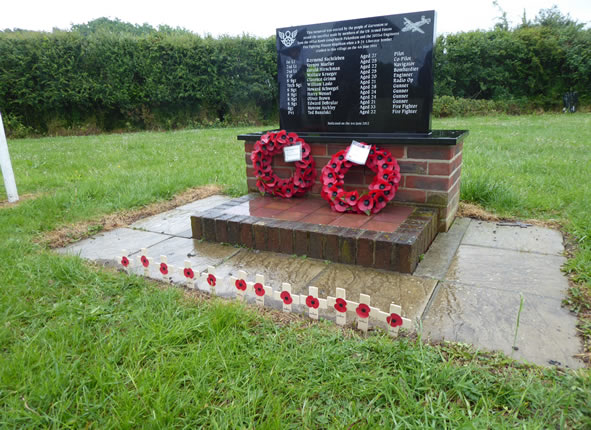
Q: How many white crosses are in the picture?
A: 12